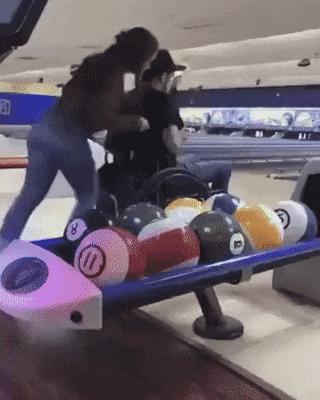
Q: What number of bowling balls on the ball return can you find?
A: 9